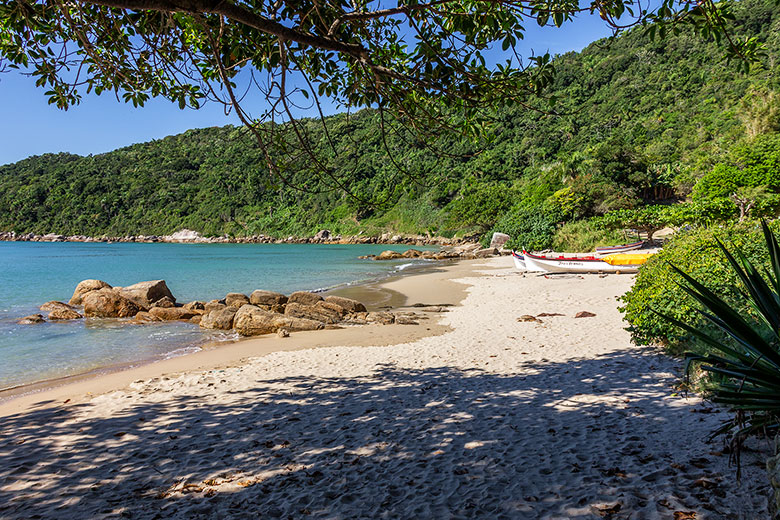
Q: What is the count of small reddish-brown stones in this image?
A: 3